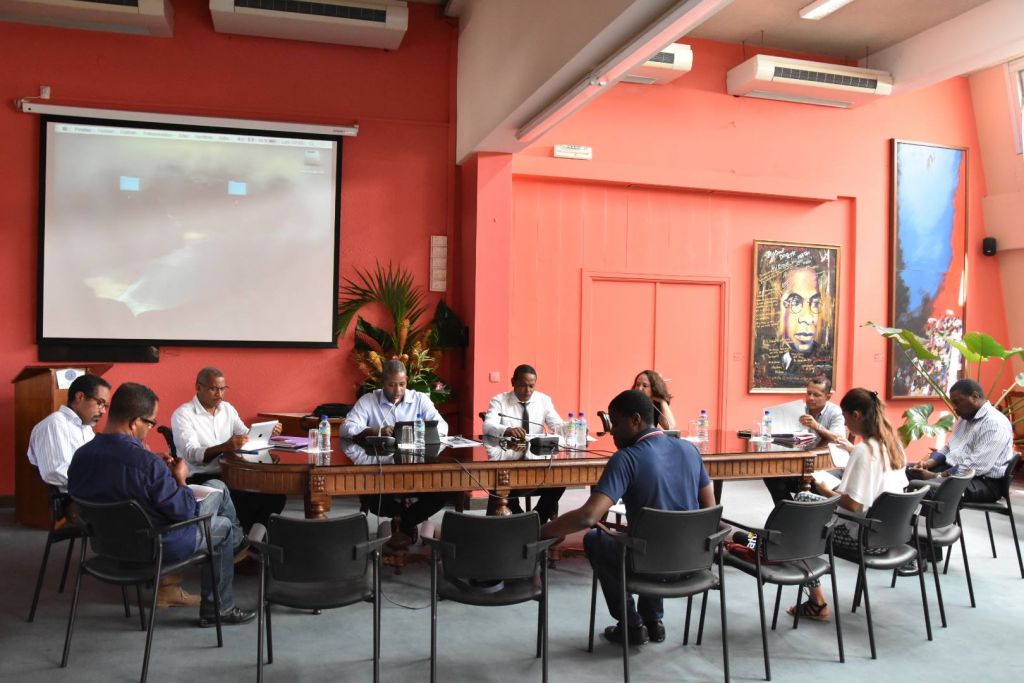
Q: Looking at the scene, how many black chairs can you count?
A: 9